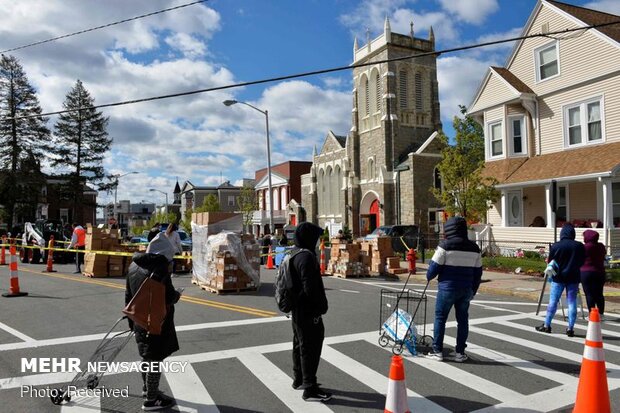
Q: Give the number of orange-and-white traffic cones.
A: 7